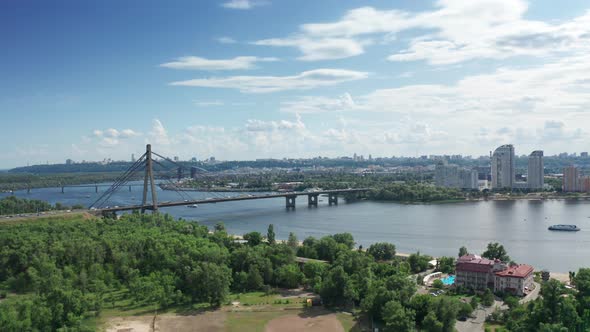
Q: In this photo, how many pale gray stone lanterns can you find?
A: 0